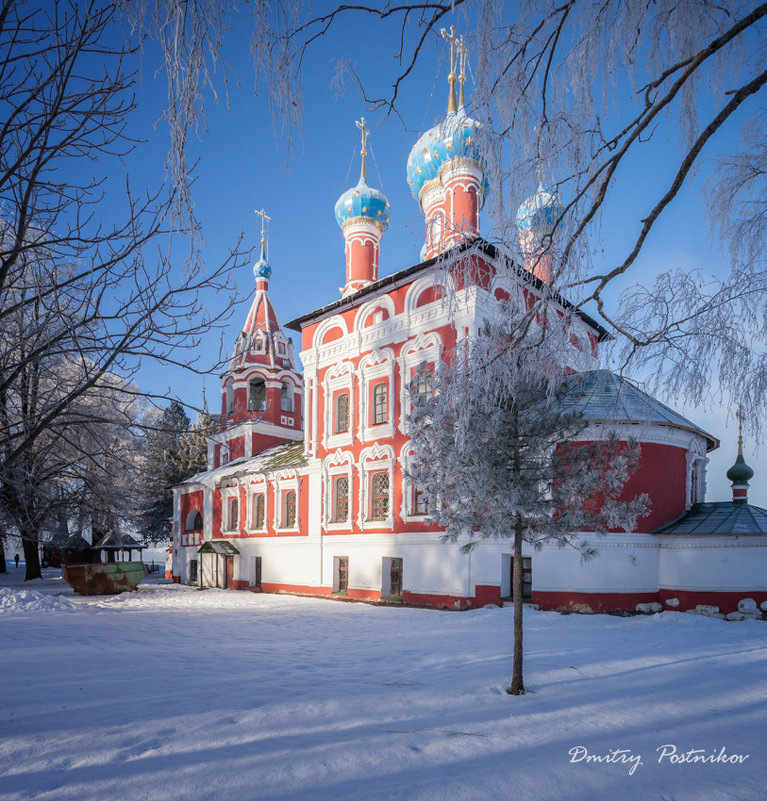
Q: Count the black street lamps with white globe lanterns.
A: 0